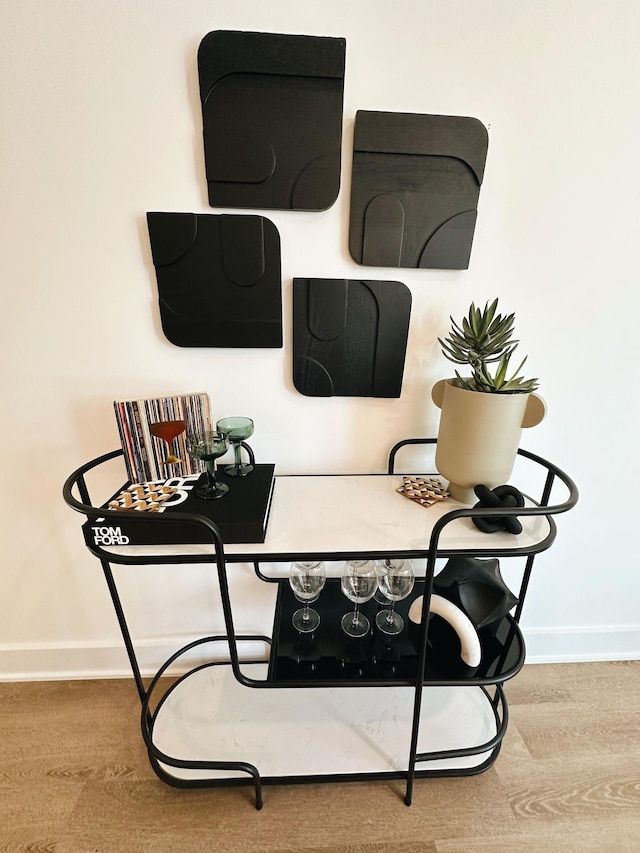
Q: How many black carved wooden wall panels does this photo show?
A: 4